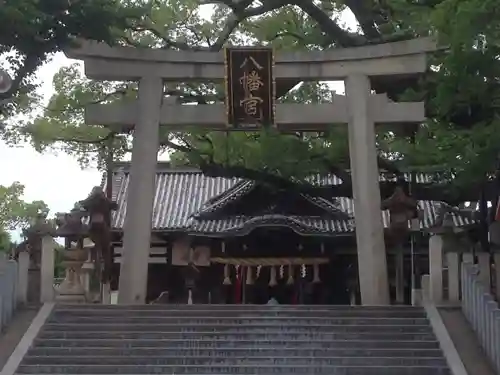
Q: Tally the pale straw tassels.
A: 5